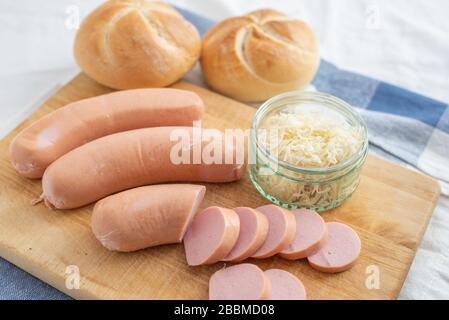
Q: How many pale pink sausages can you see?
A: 3